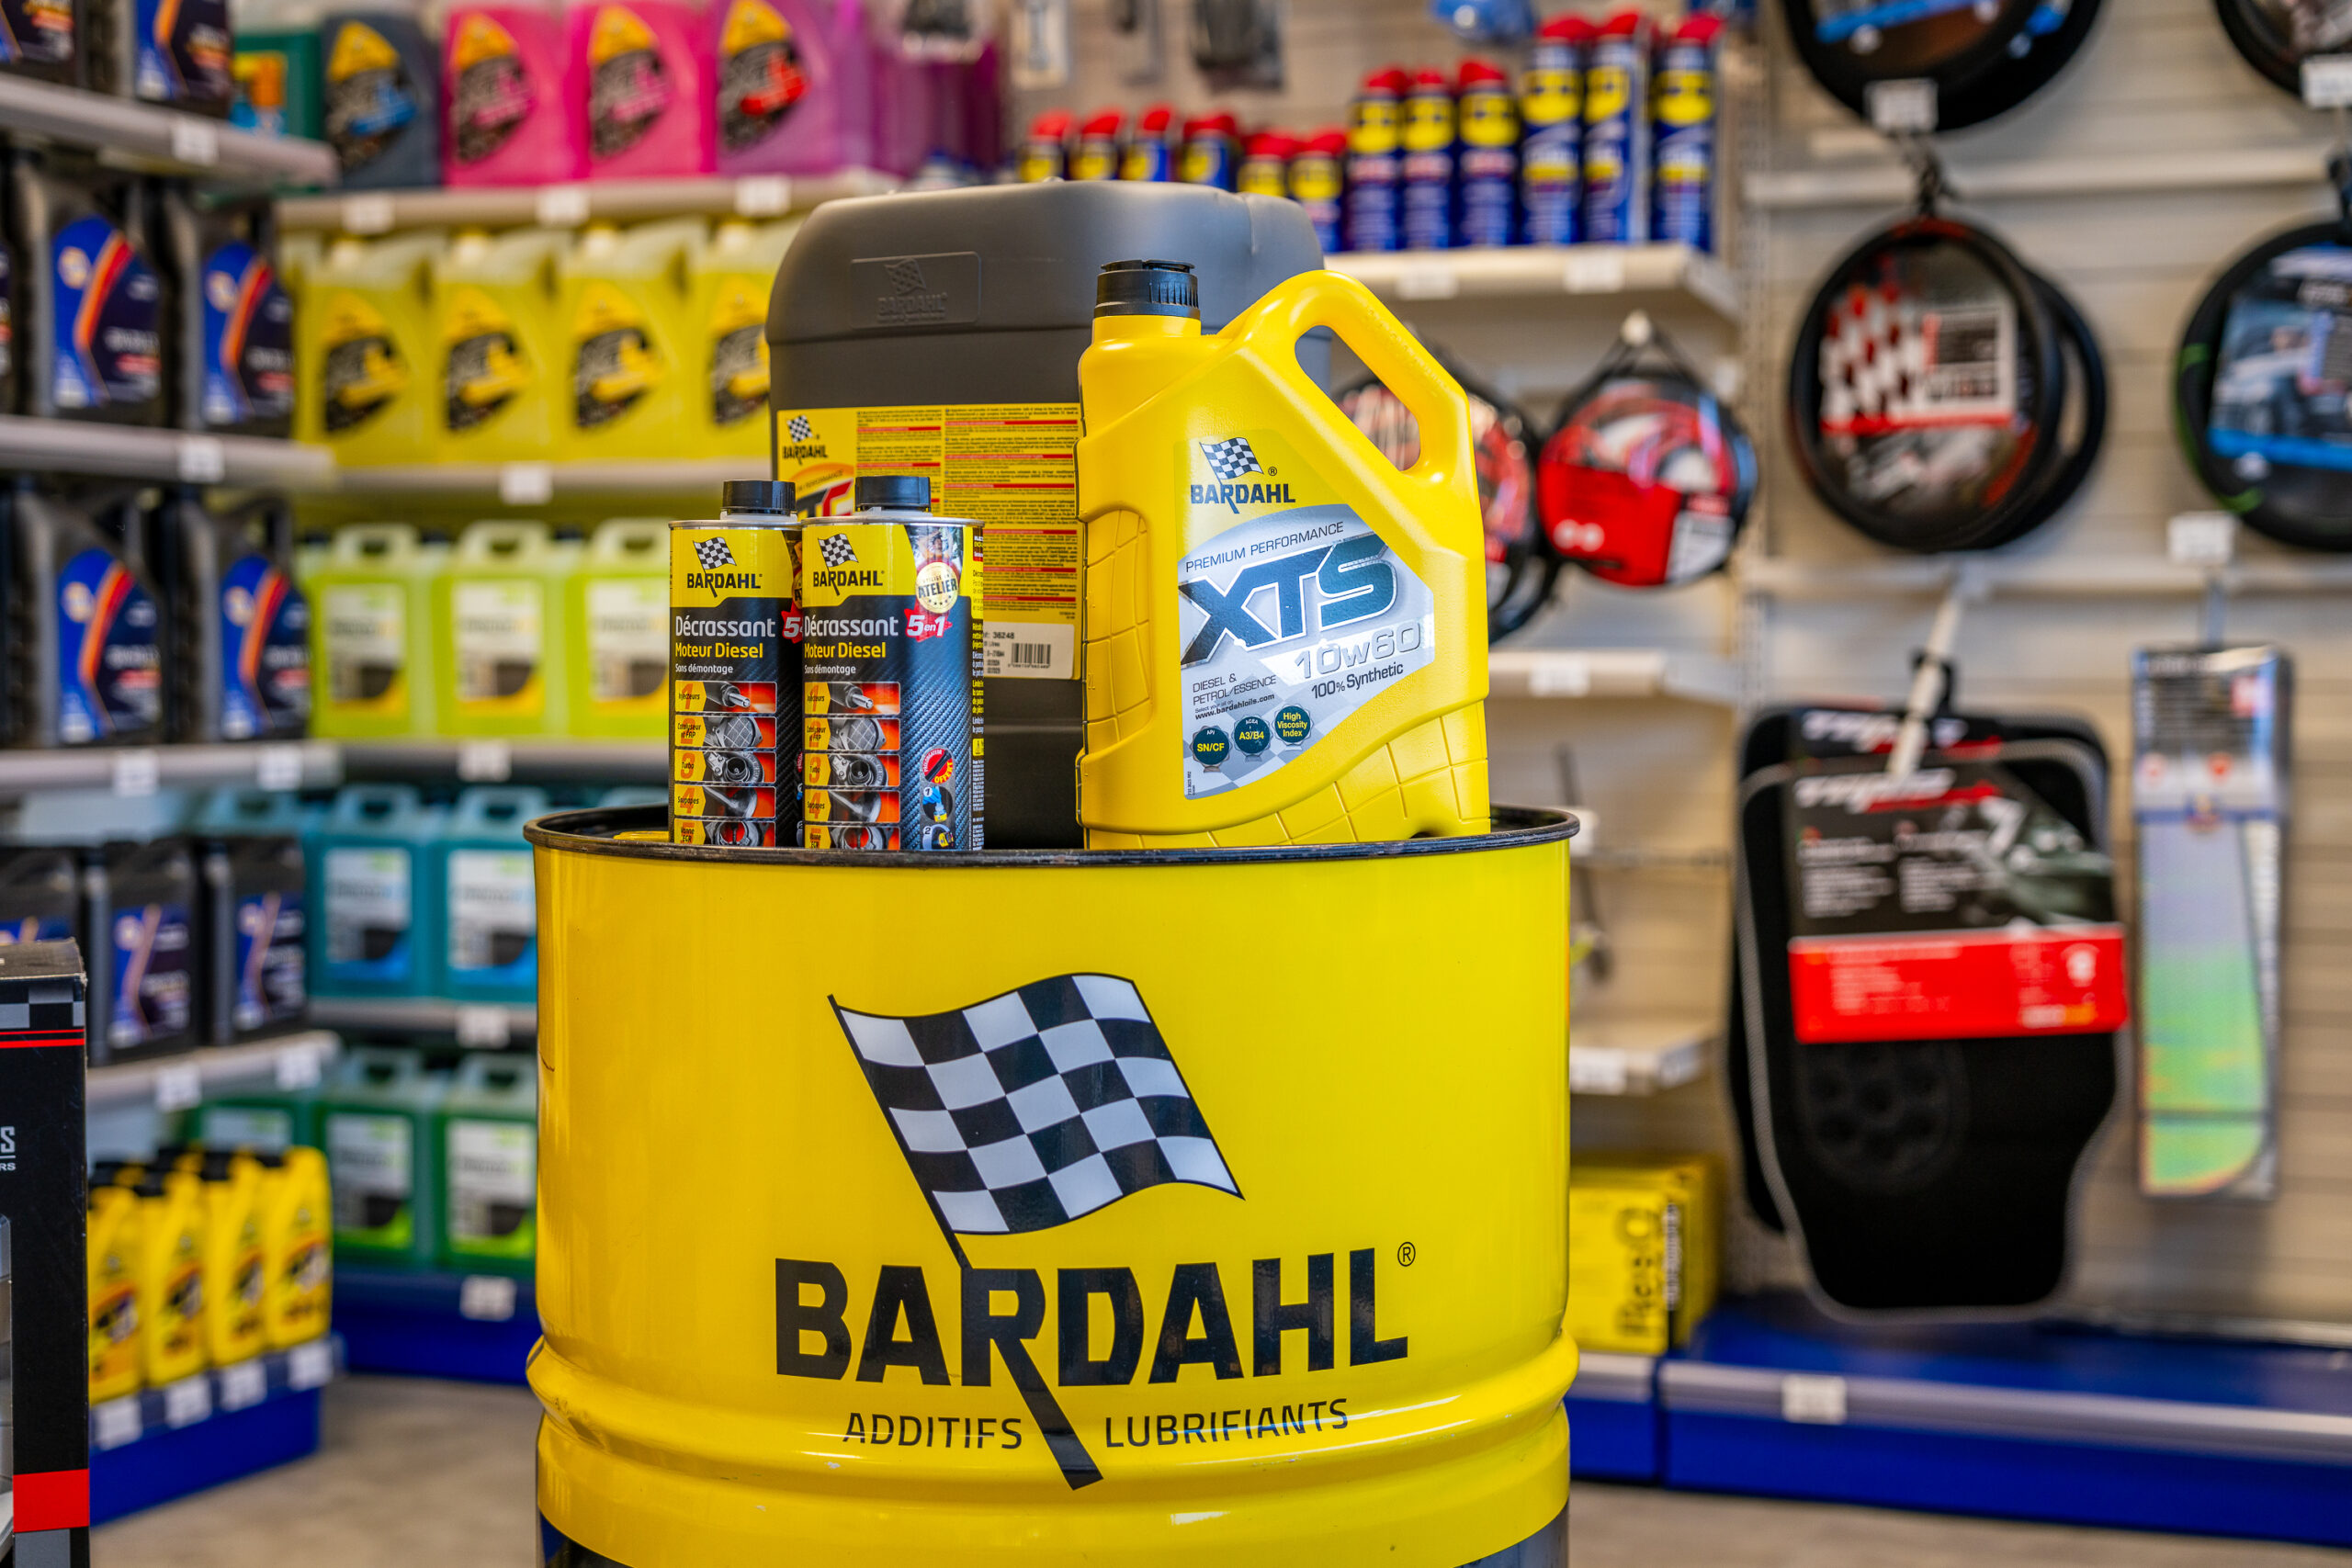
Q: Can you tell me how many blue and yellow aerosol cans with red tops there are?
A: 12